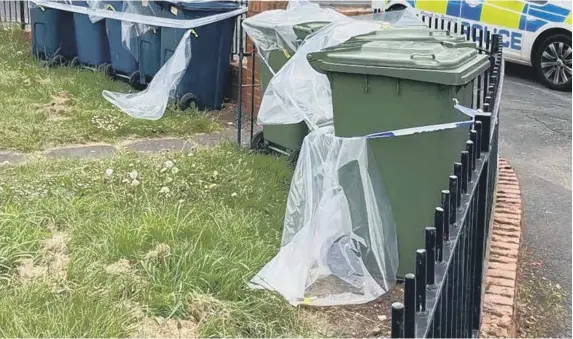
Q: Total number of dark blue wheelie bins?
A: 5